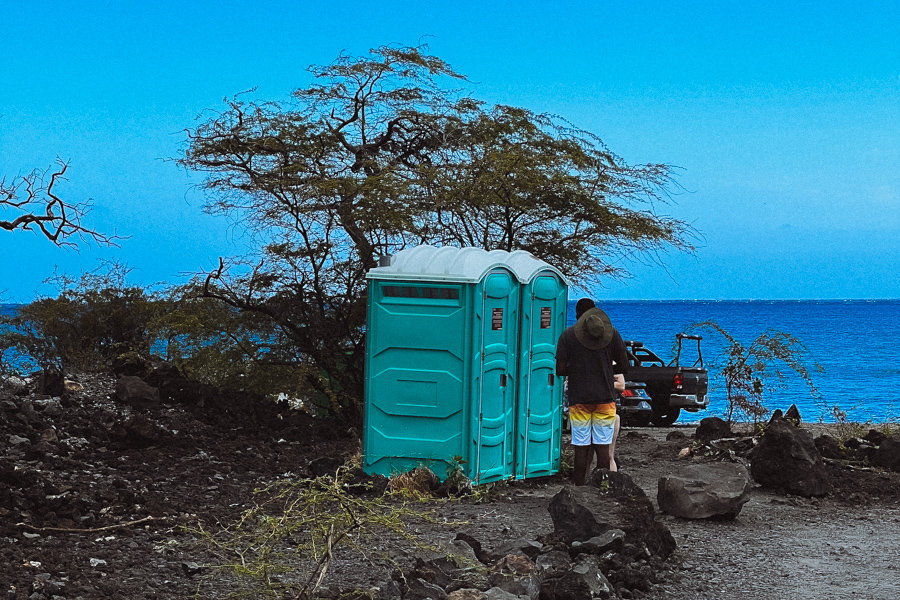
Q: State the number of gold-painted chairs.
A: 0